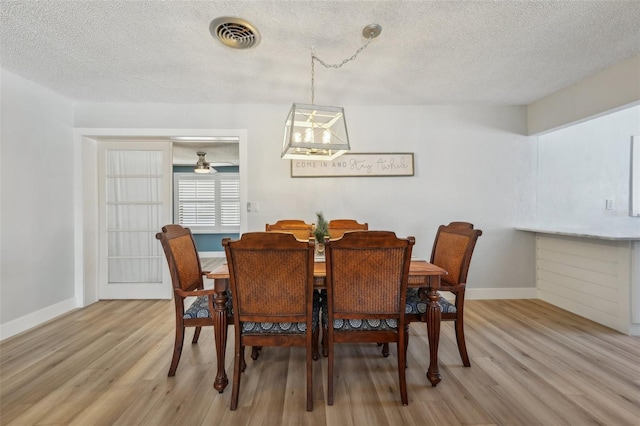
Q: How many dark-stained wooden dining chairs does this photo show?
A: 6